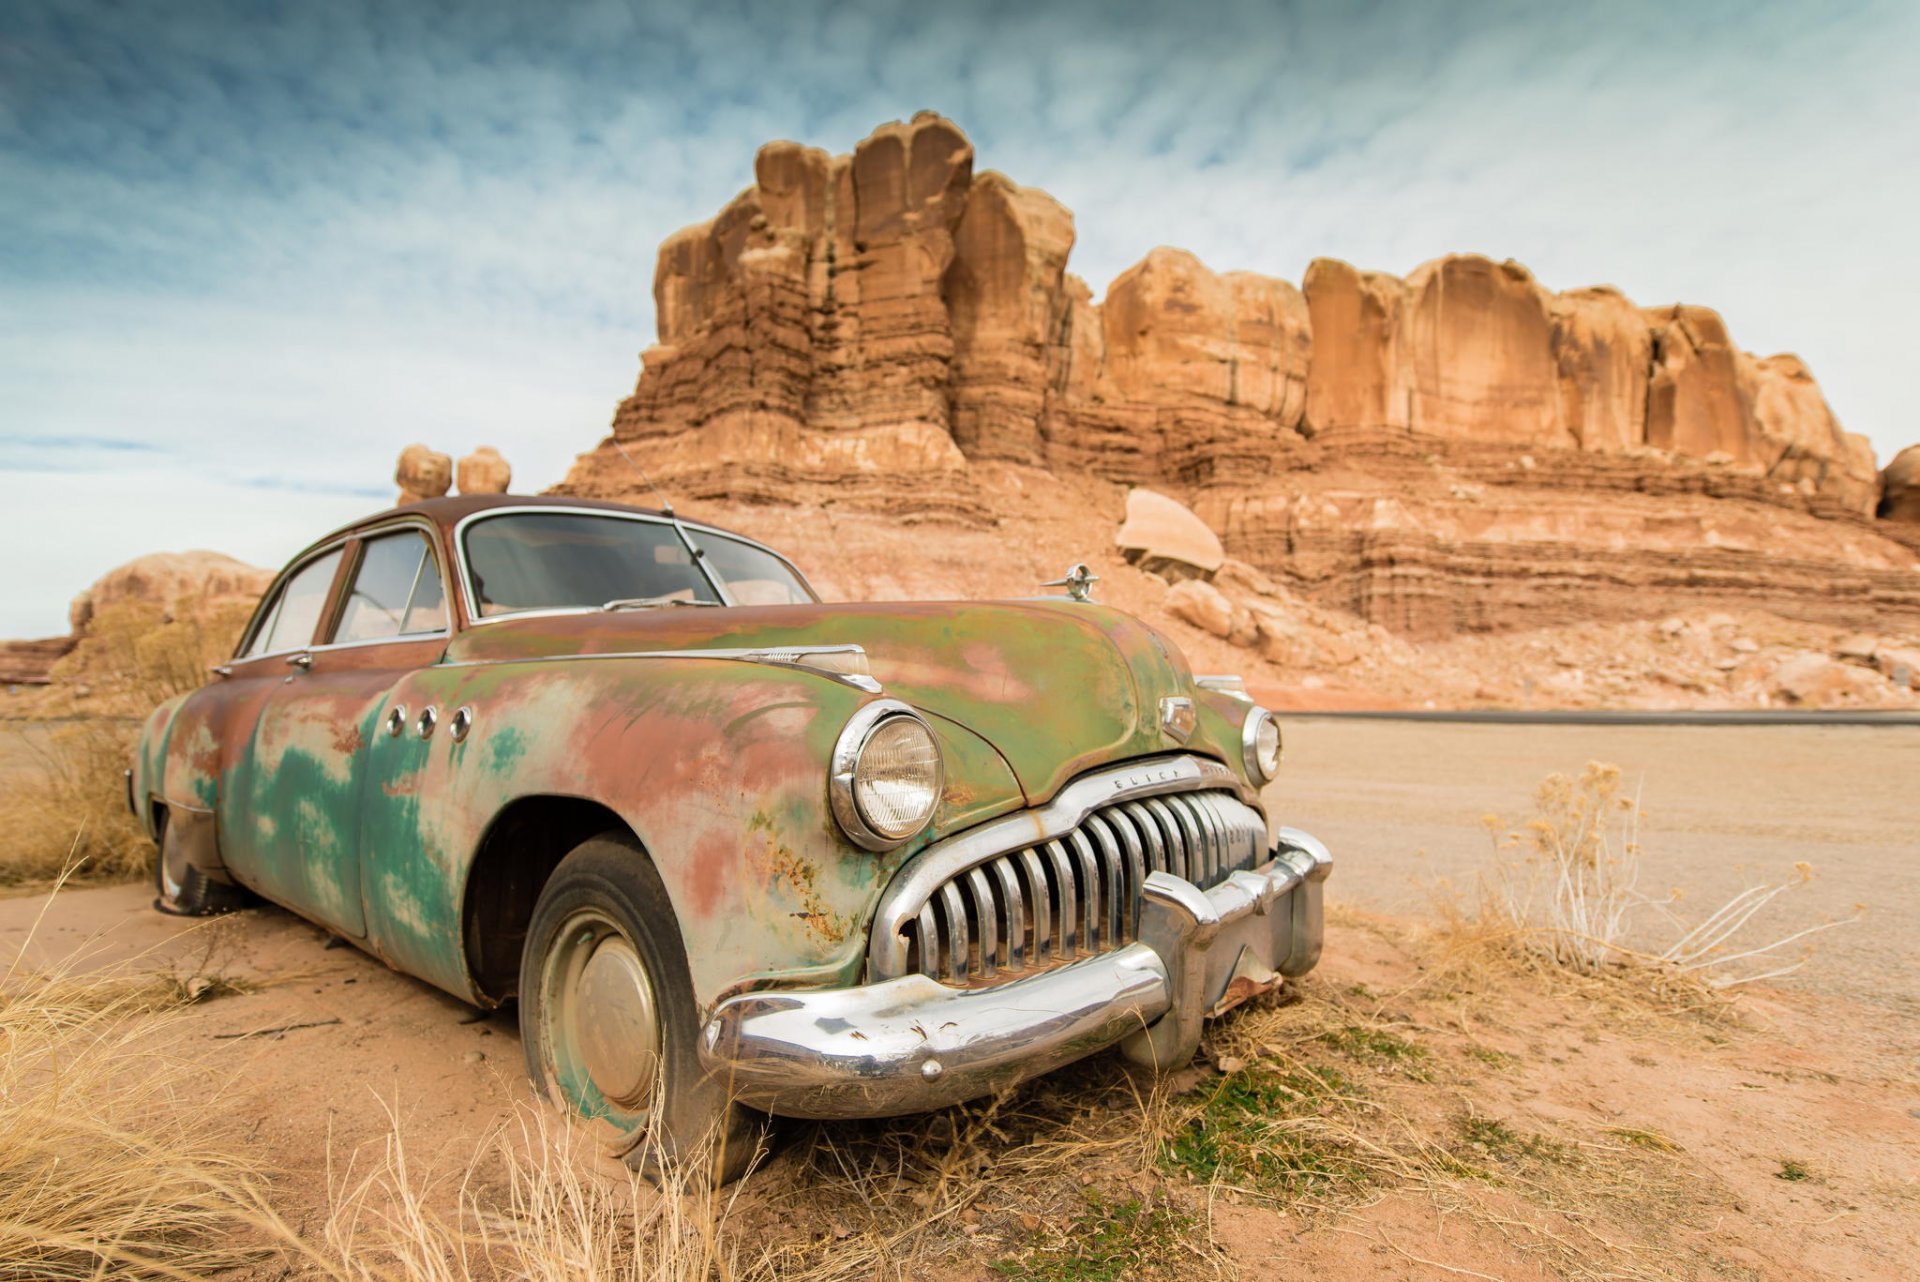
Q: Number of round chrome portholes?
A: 3